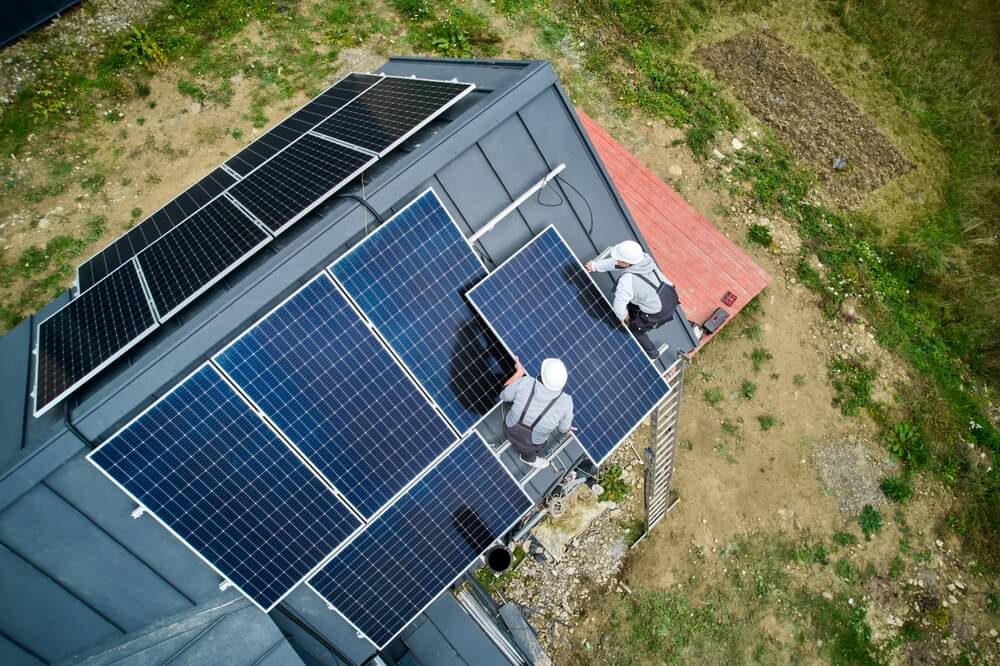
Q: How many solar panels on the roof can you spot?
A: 11